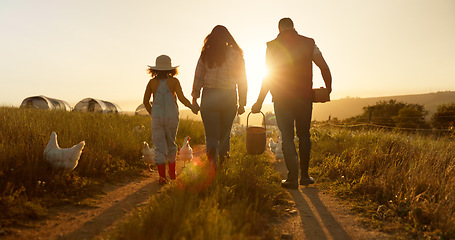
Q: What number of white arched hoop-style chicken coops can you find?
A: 3